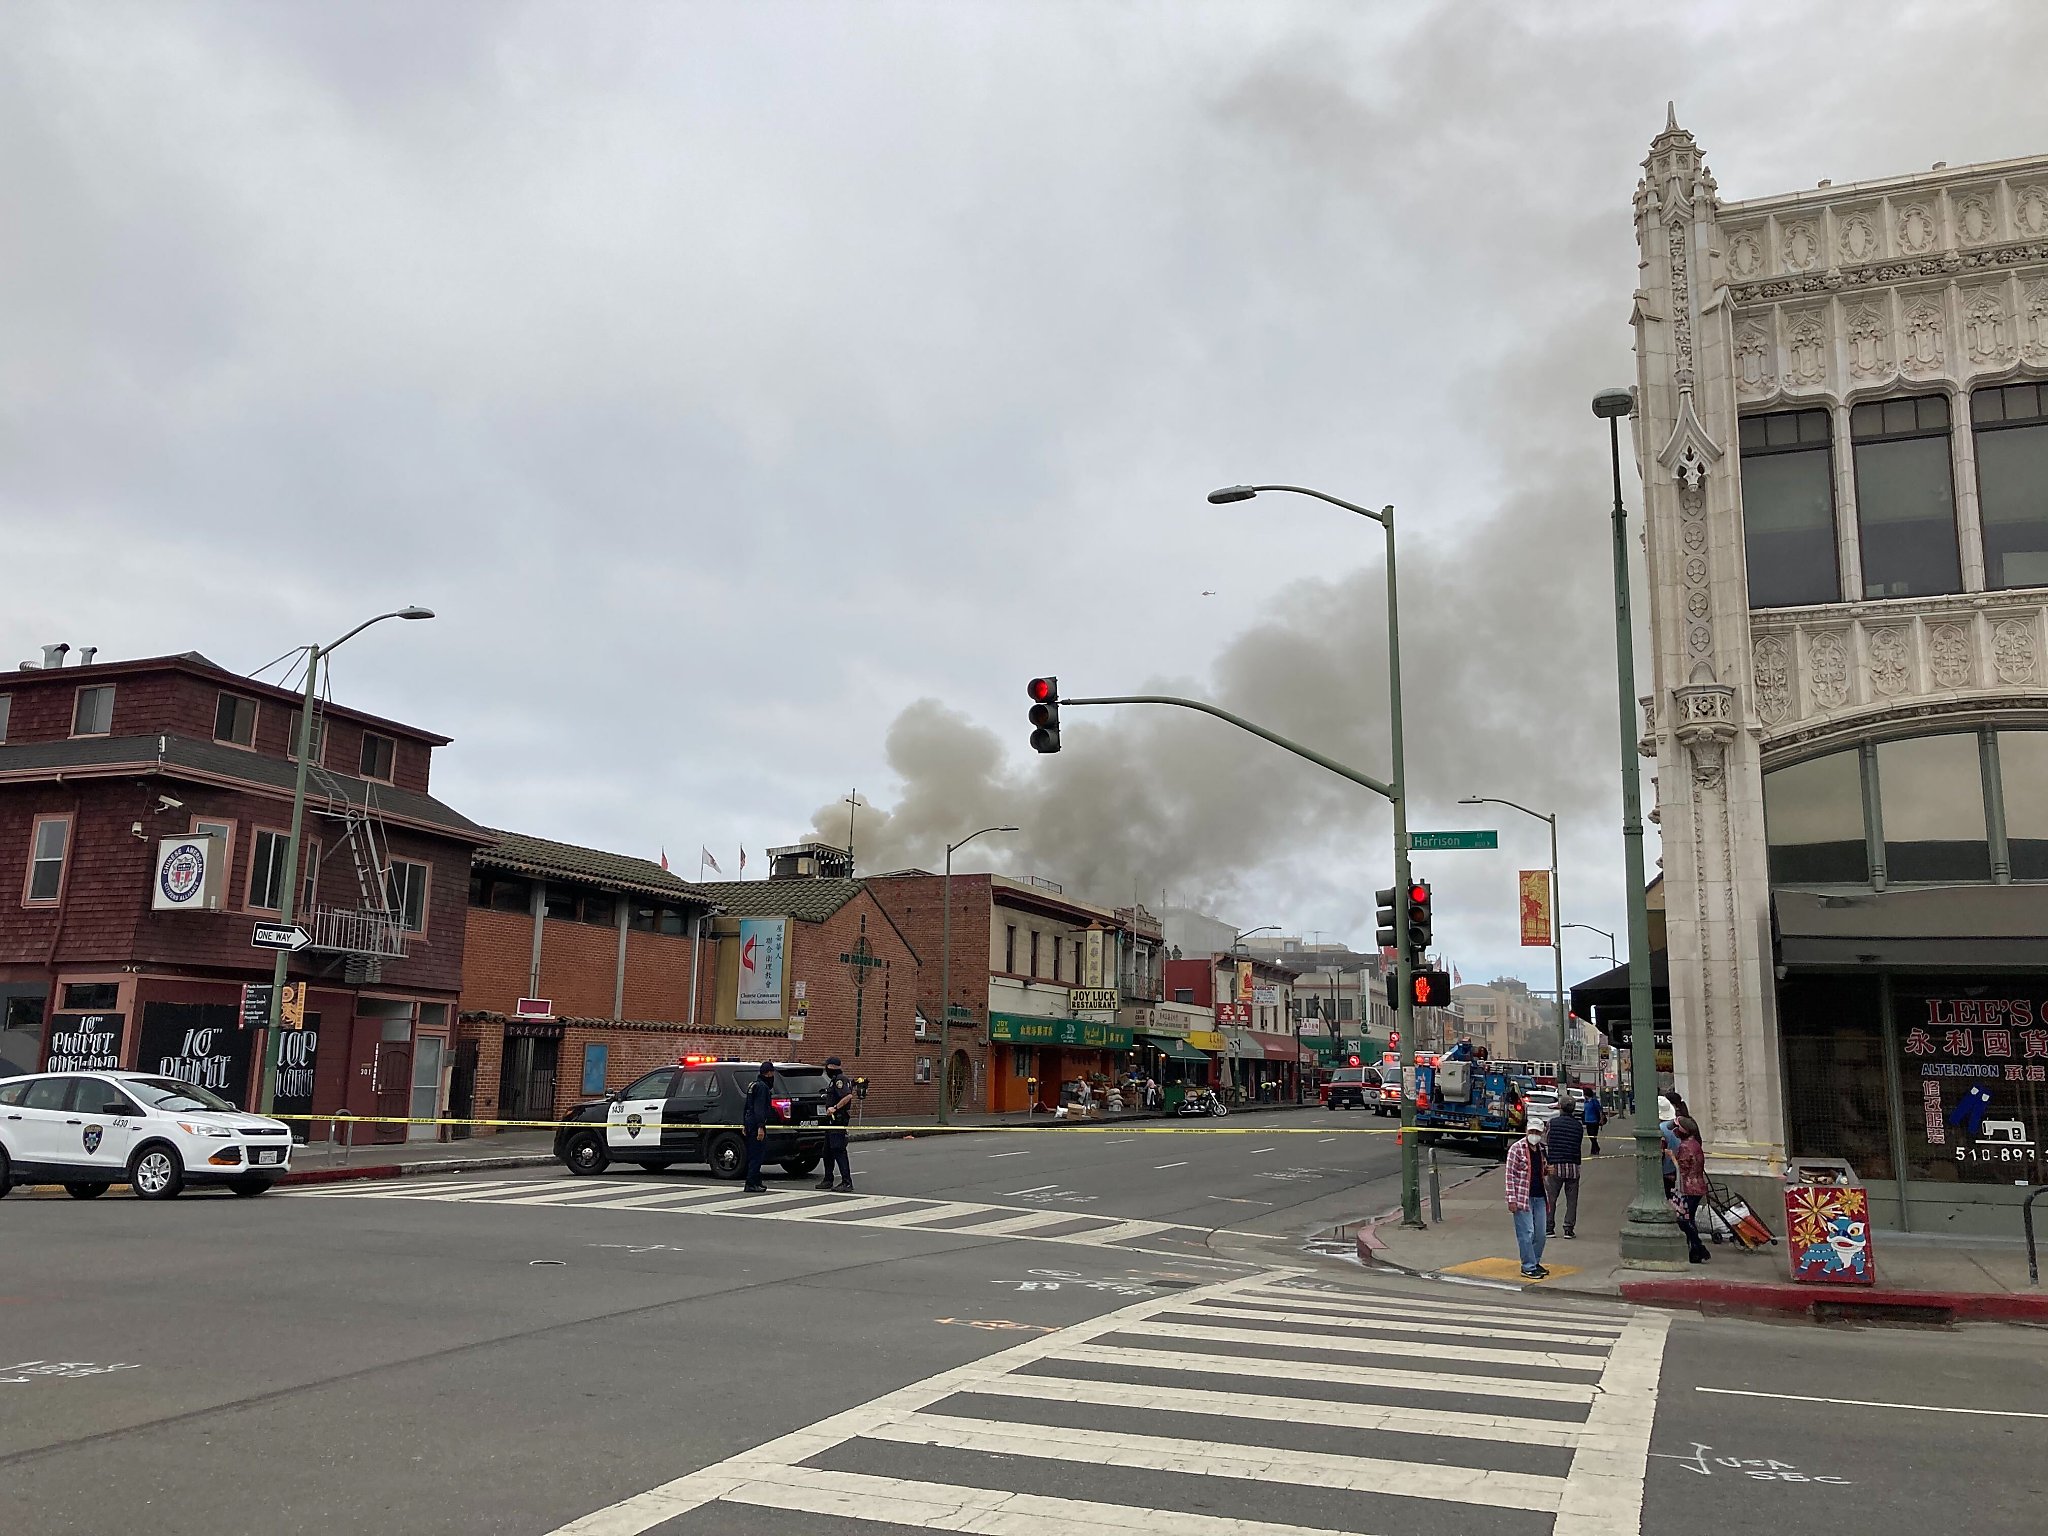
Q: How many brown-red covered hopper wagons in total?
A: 0